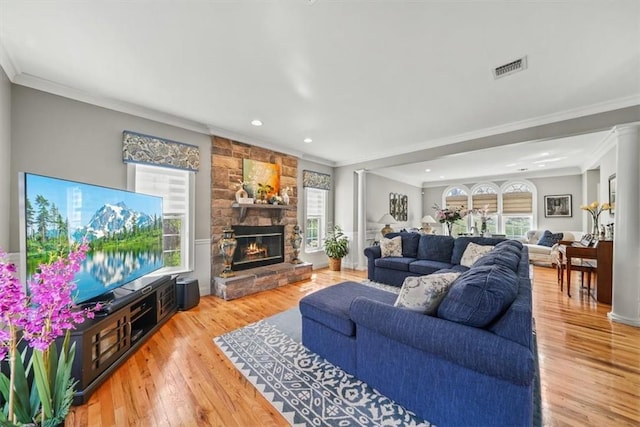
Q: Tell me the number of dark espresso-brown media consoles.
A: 1